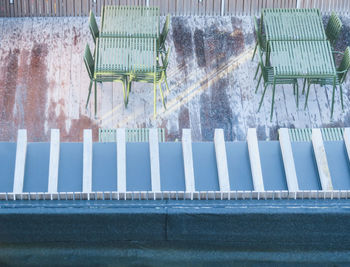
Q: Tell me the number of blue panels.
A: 11